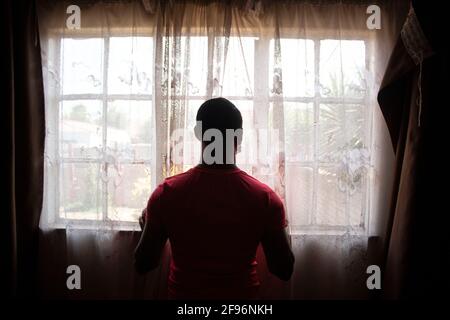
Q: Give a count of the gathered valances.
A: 0